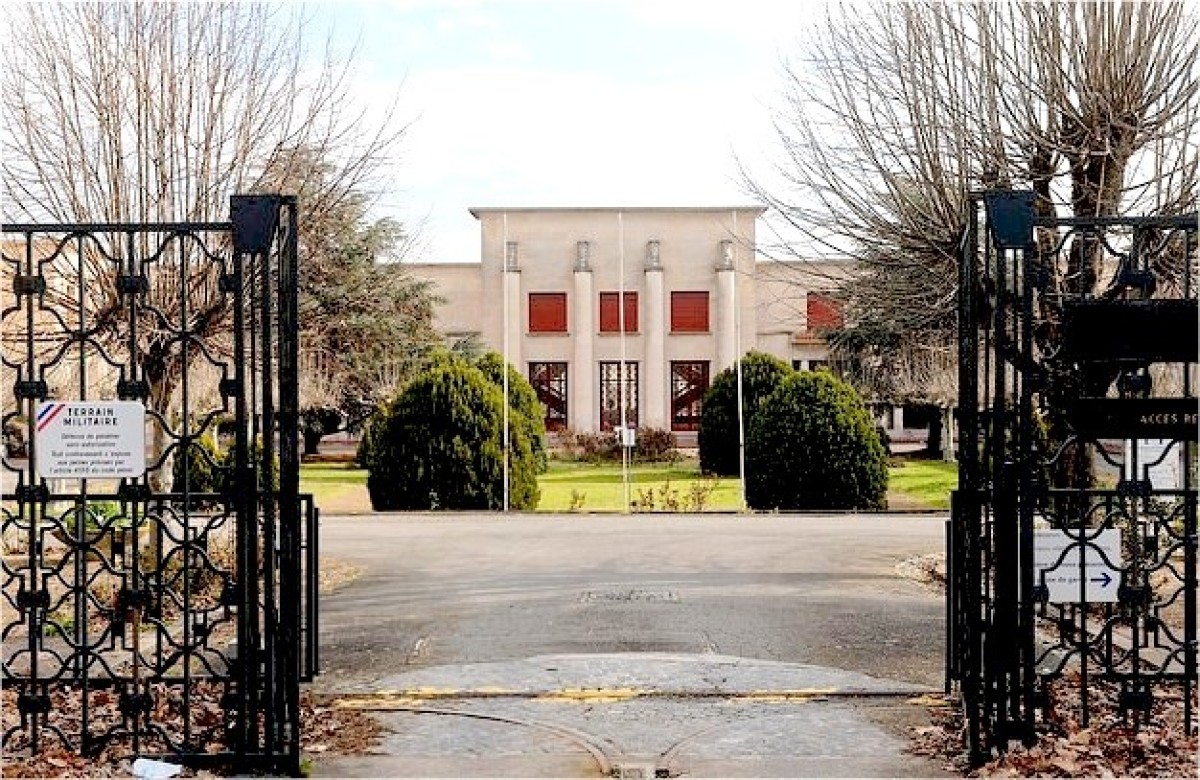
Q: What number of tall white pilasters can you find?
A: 4